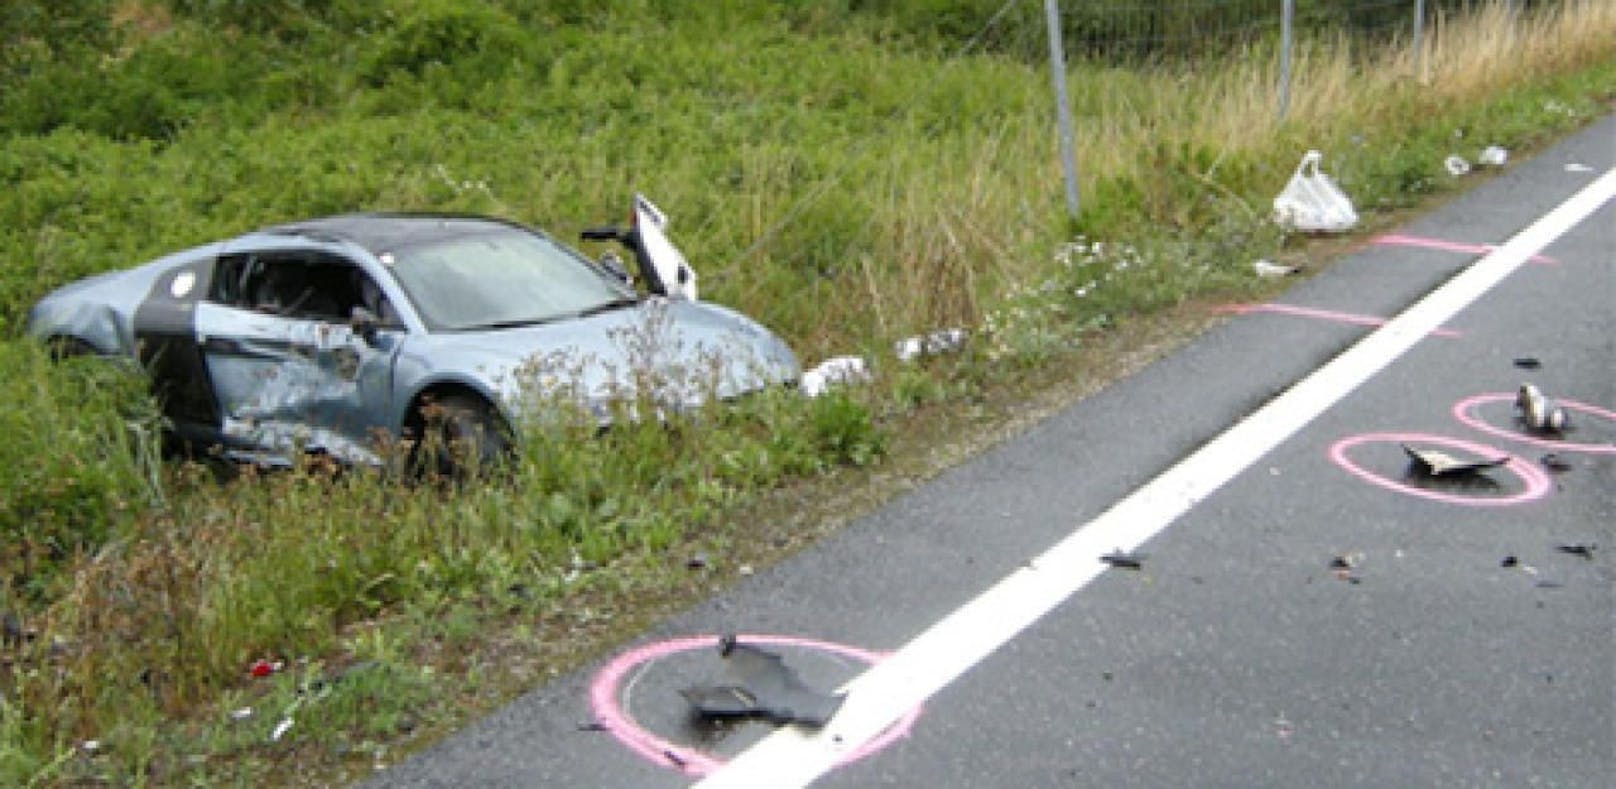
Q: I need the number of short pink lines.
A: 2